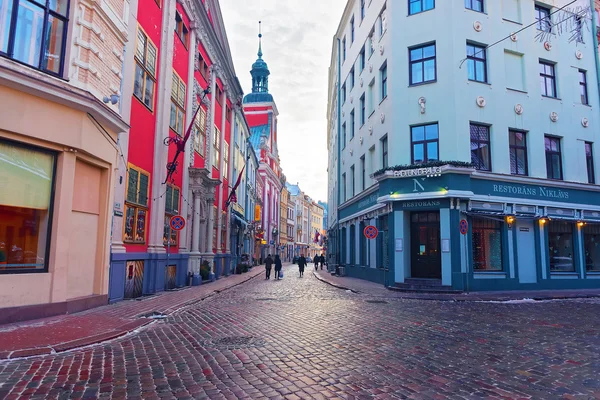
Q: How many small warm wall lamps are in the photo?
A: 3